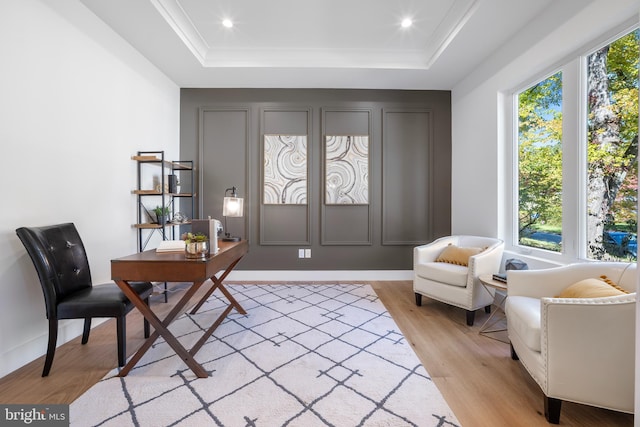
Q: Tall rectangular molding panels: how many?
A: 4